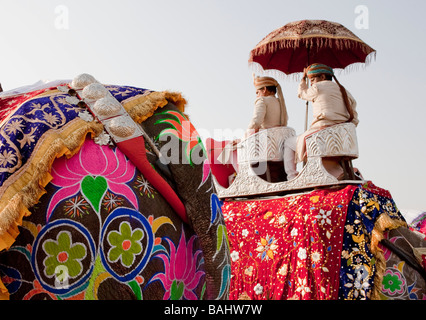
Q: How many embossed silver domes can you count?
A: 4